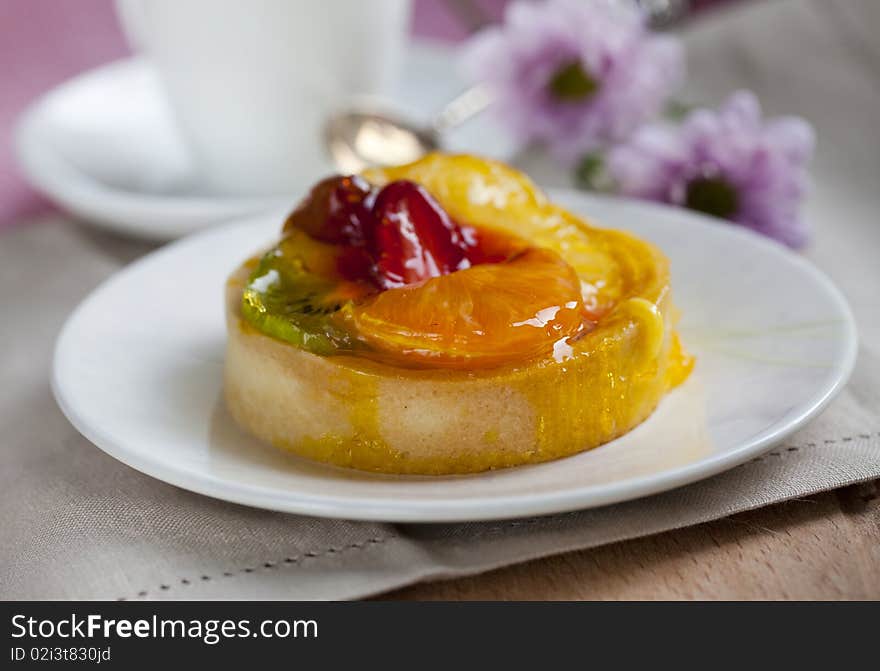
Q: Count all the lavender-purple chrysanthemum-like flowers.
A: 2